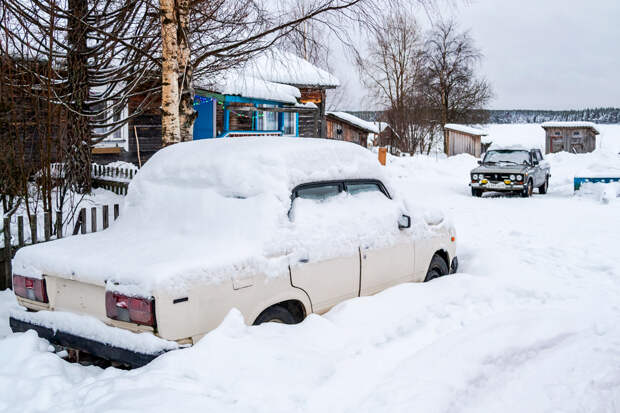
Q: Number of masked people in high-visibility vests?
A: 0